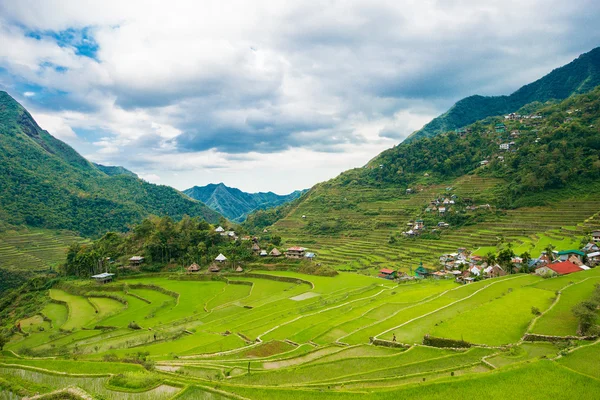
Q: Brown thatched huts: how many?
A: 5